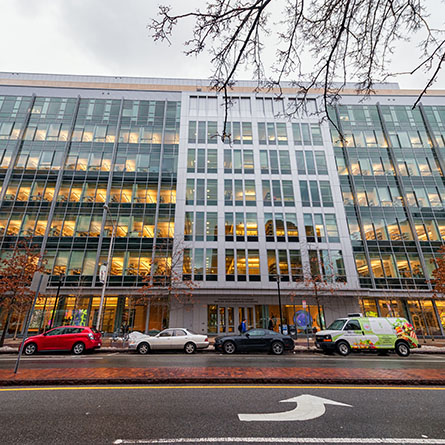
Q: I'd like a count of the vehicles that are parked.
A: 4